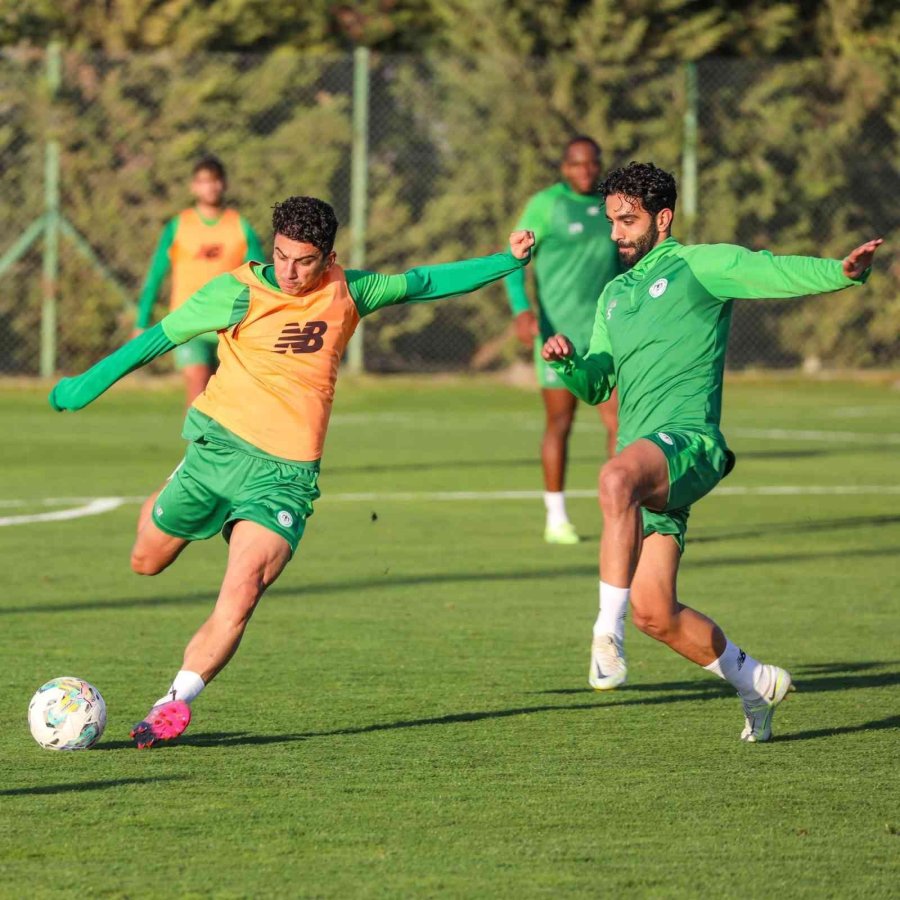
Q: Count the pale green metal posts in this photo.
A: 3